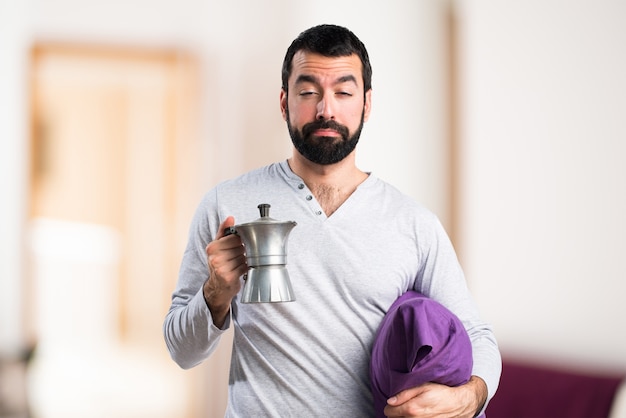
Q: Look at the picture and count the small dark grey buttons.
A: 3